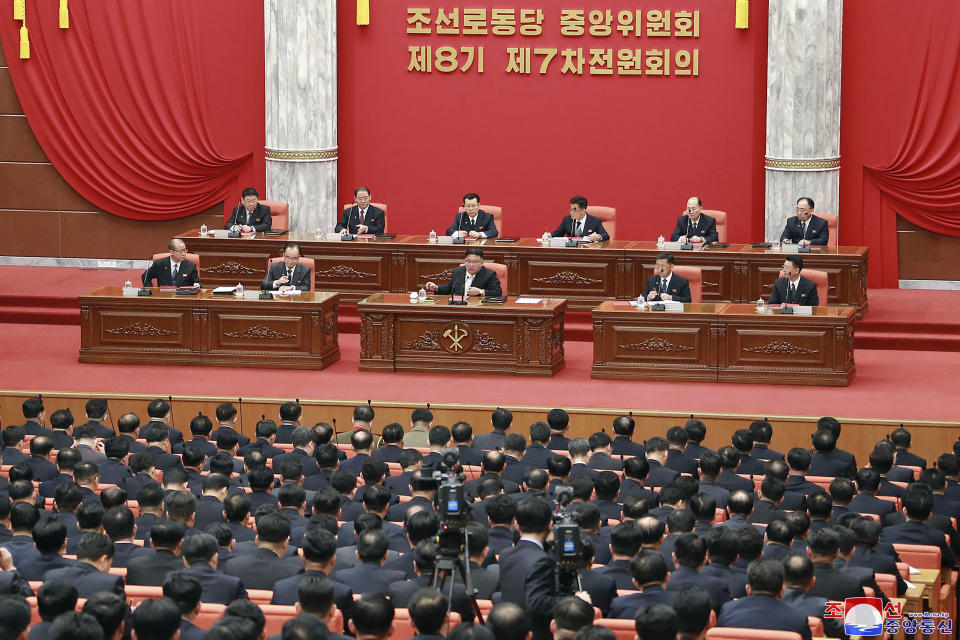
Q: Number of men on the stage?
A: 11